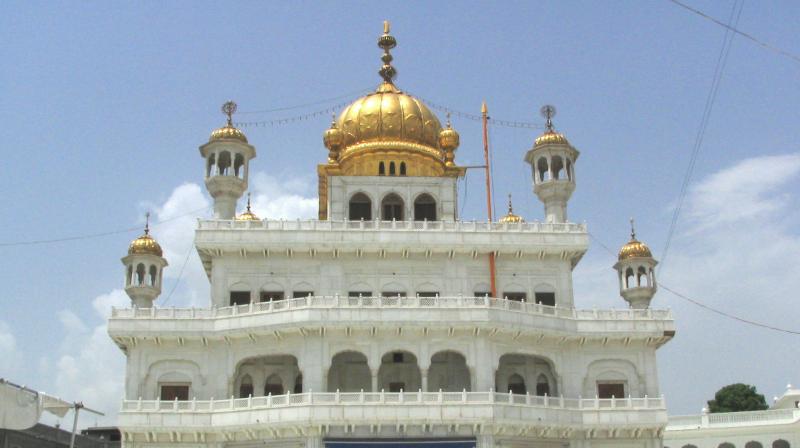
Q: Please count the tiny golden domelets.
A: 8